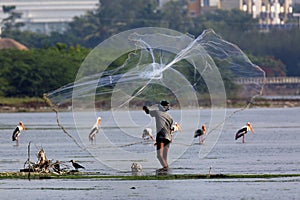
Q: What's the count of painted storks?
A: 6